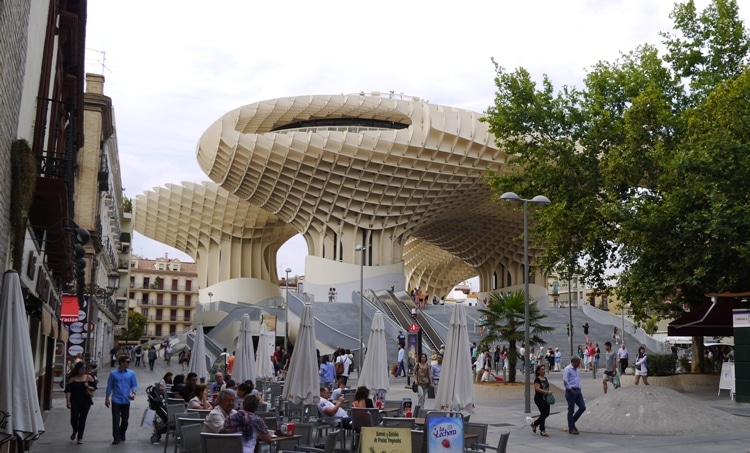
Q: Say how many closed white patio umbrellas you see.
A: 7